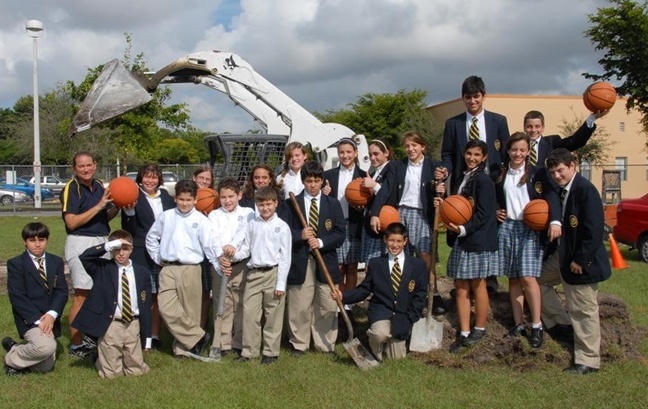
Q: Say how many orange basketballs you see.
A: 7